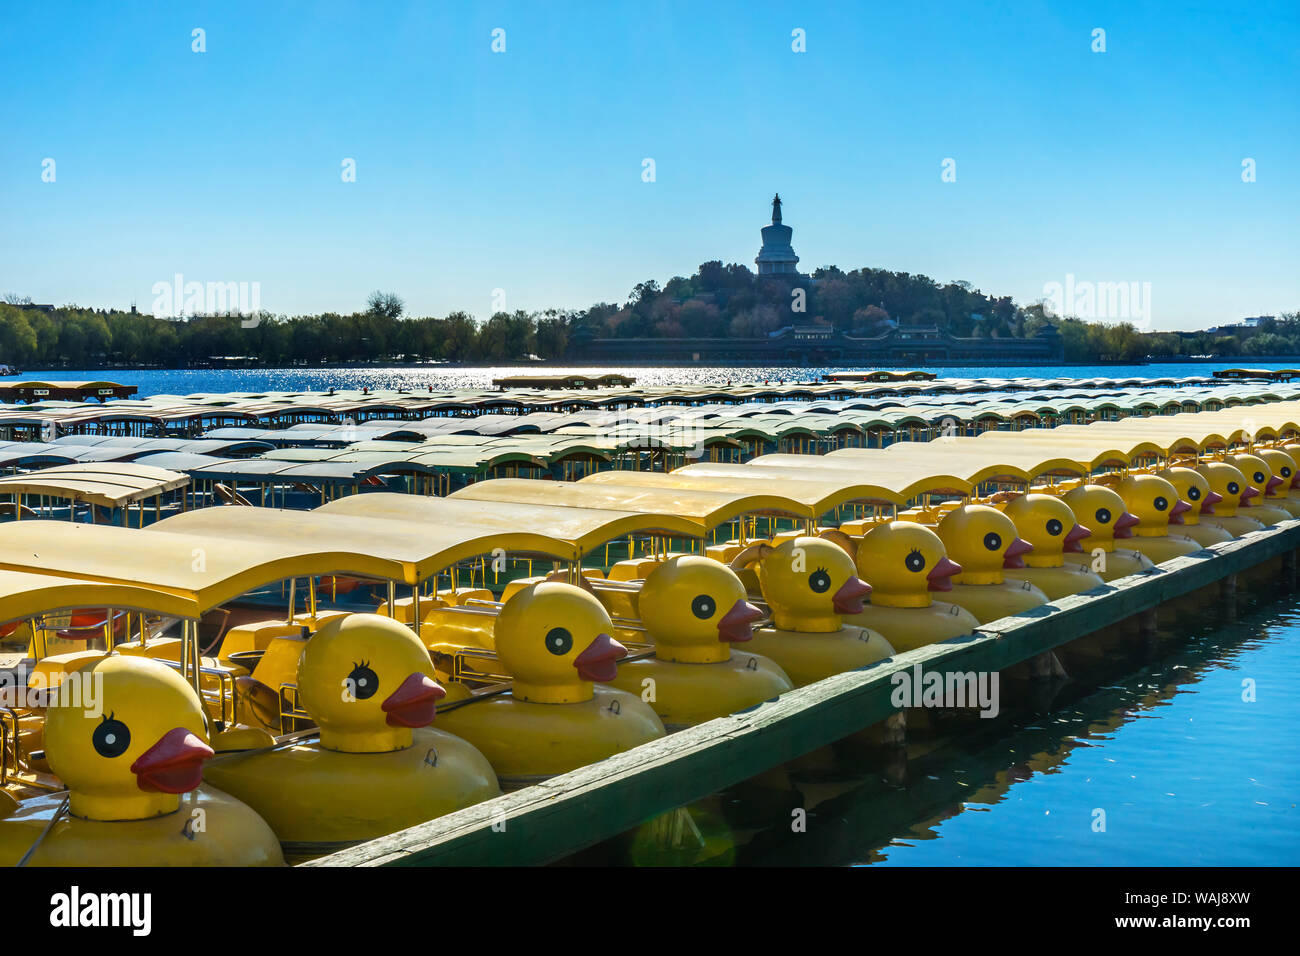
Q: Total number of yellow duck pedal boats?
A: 15